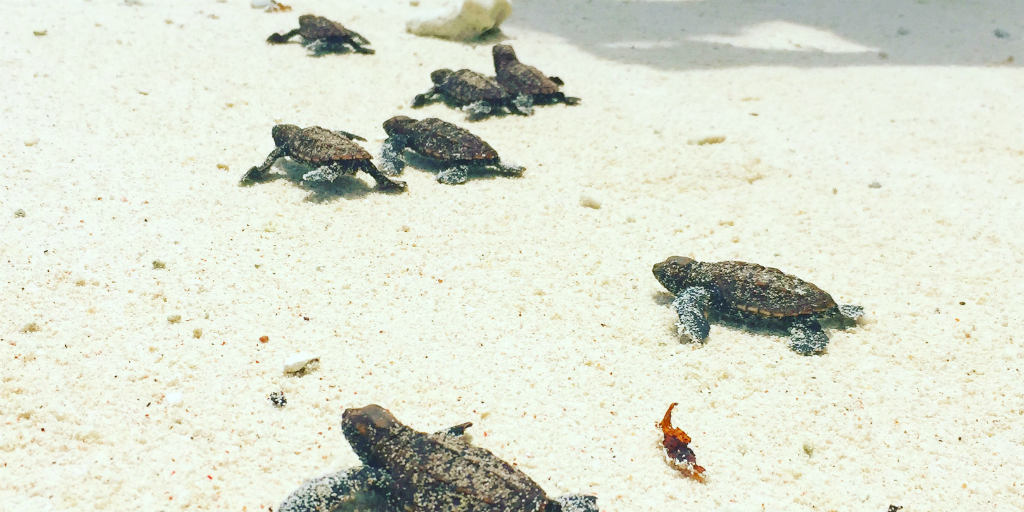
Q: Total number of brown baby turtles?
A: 7